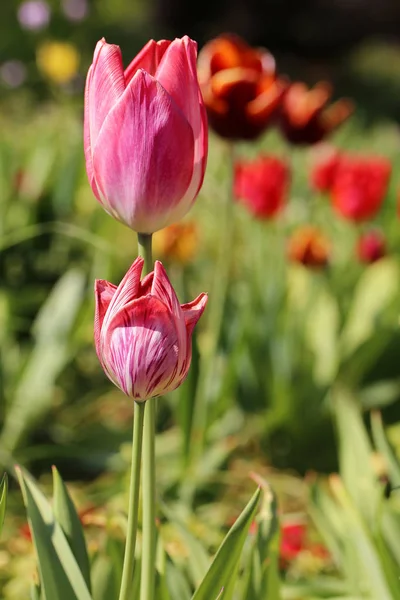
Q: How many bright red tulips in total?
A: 3